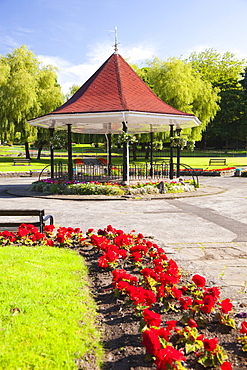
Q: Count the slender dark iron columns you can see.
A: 7